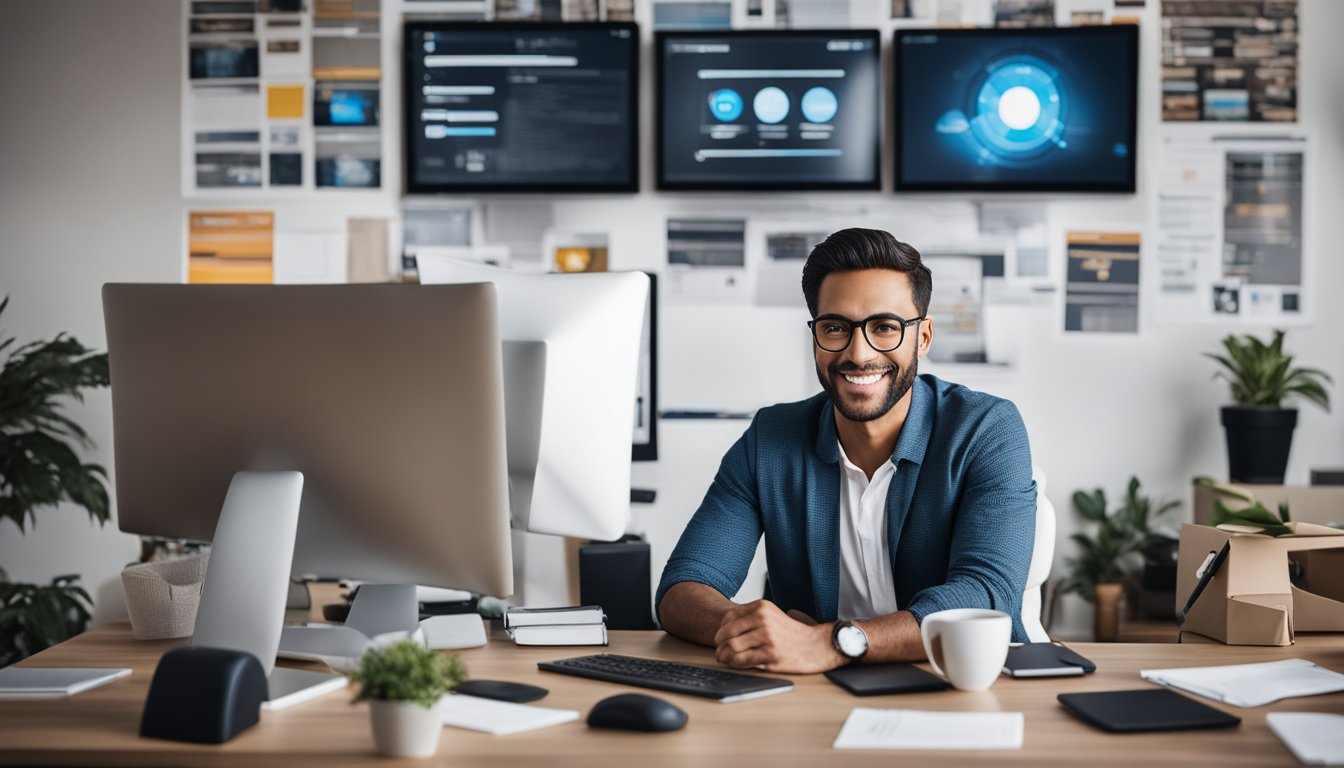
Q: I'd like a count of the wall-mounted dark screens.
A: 3